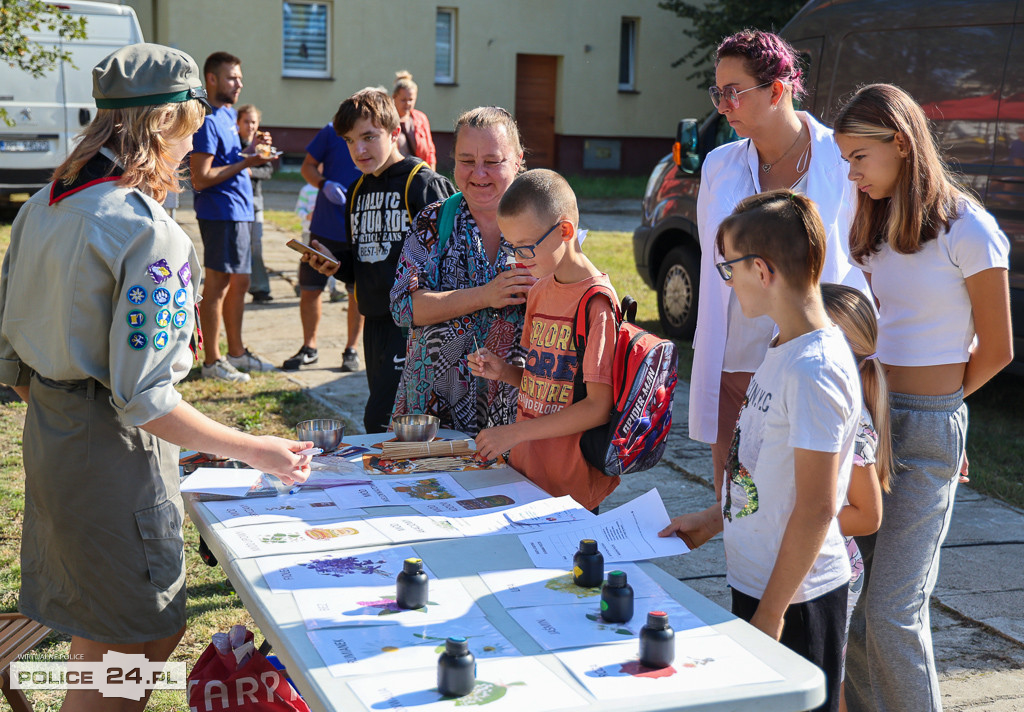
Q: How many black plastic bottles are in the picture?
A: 5